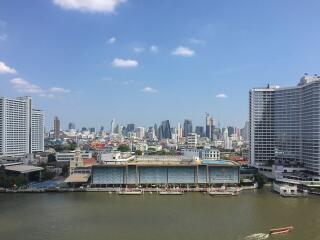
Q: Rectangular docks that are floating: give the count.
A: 3